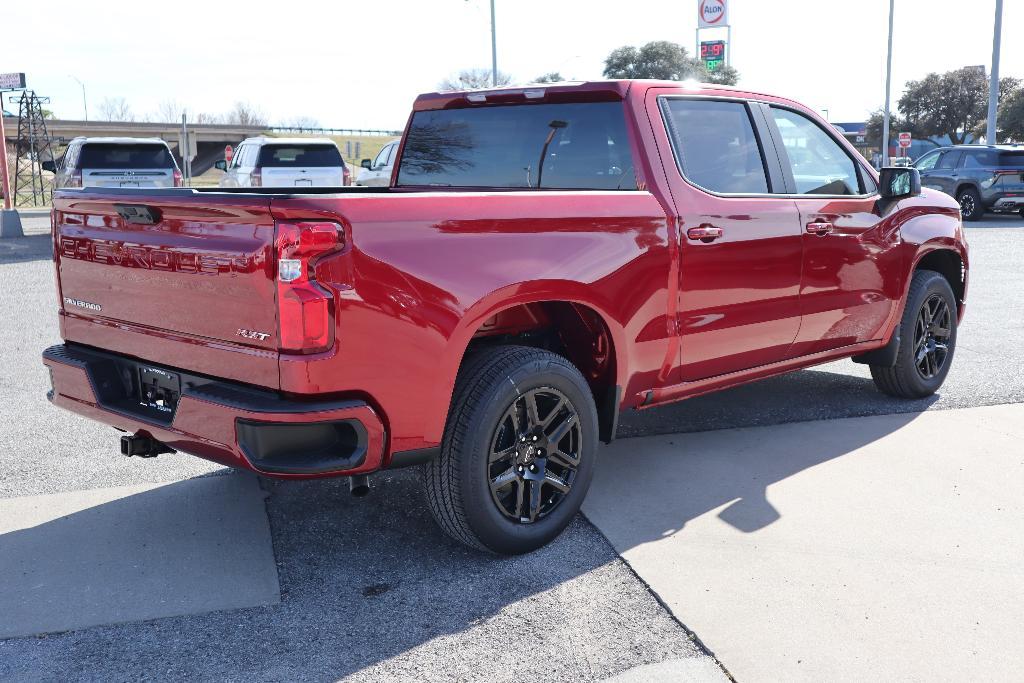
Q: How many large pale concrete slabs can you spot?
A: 2